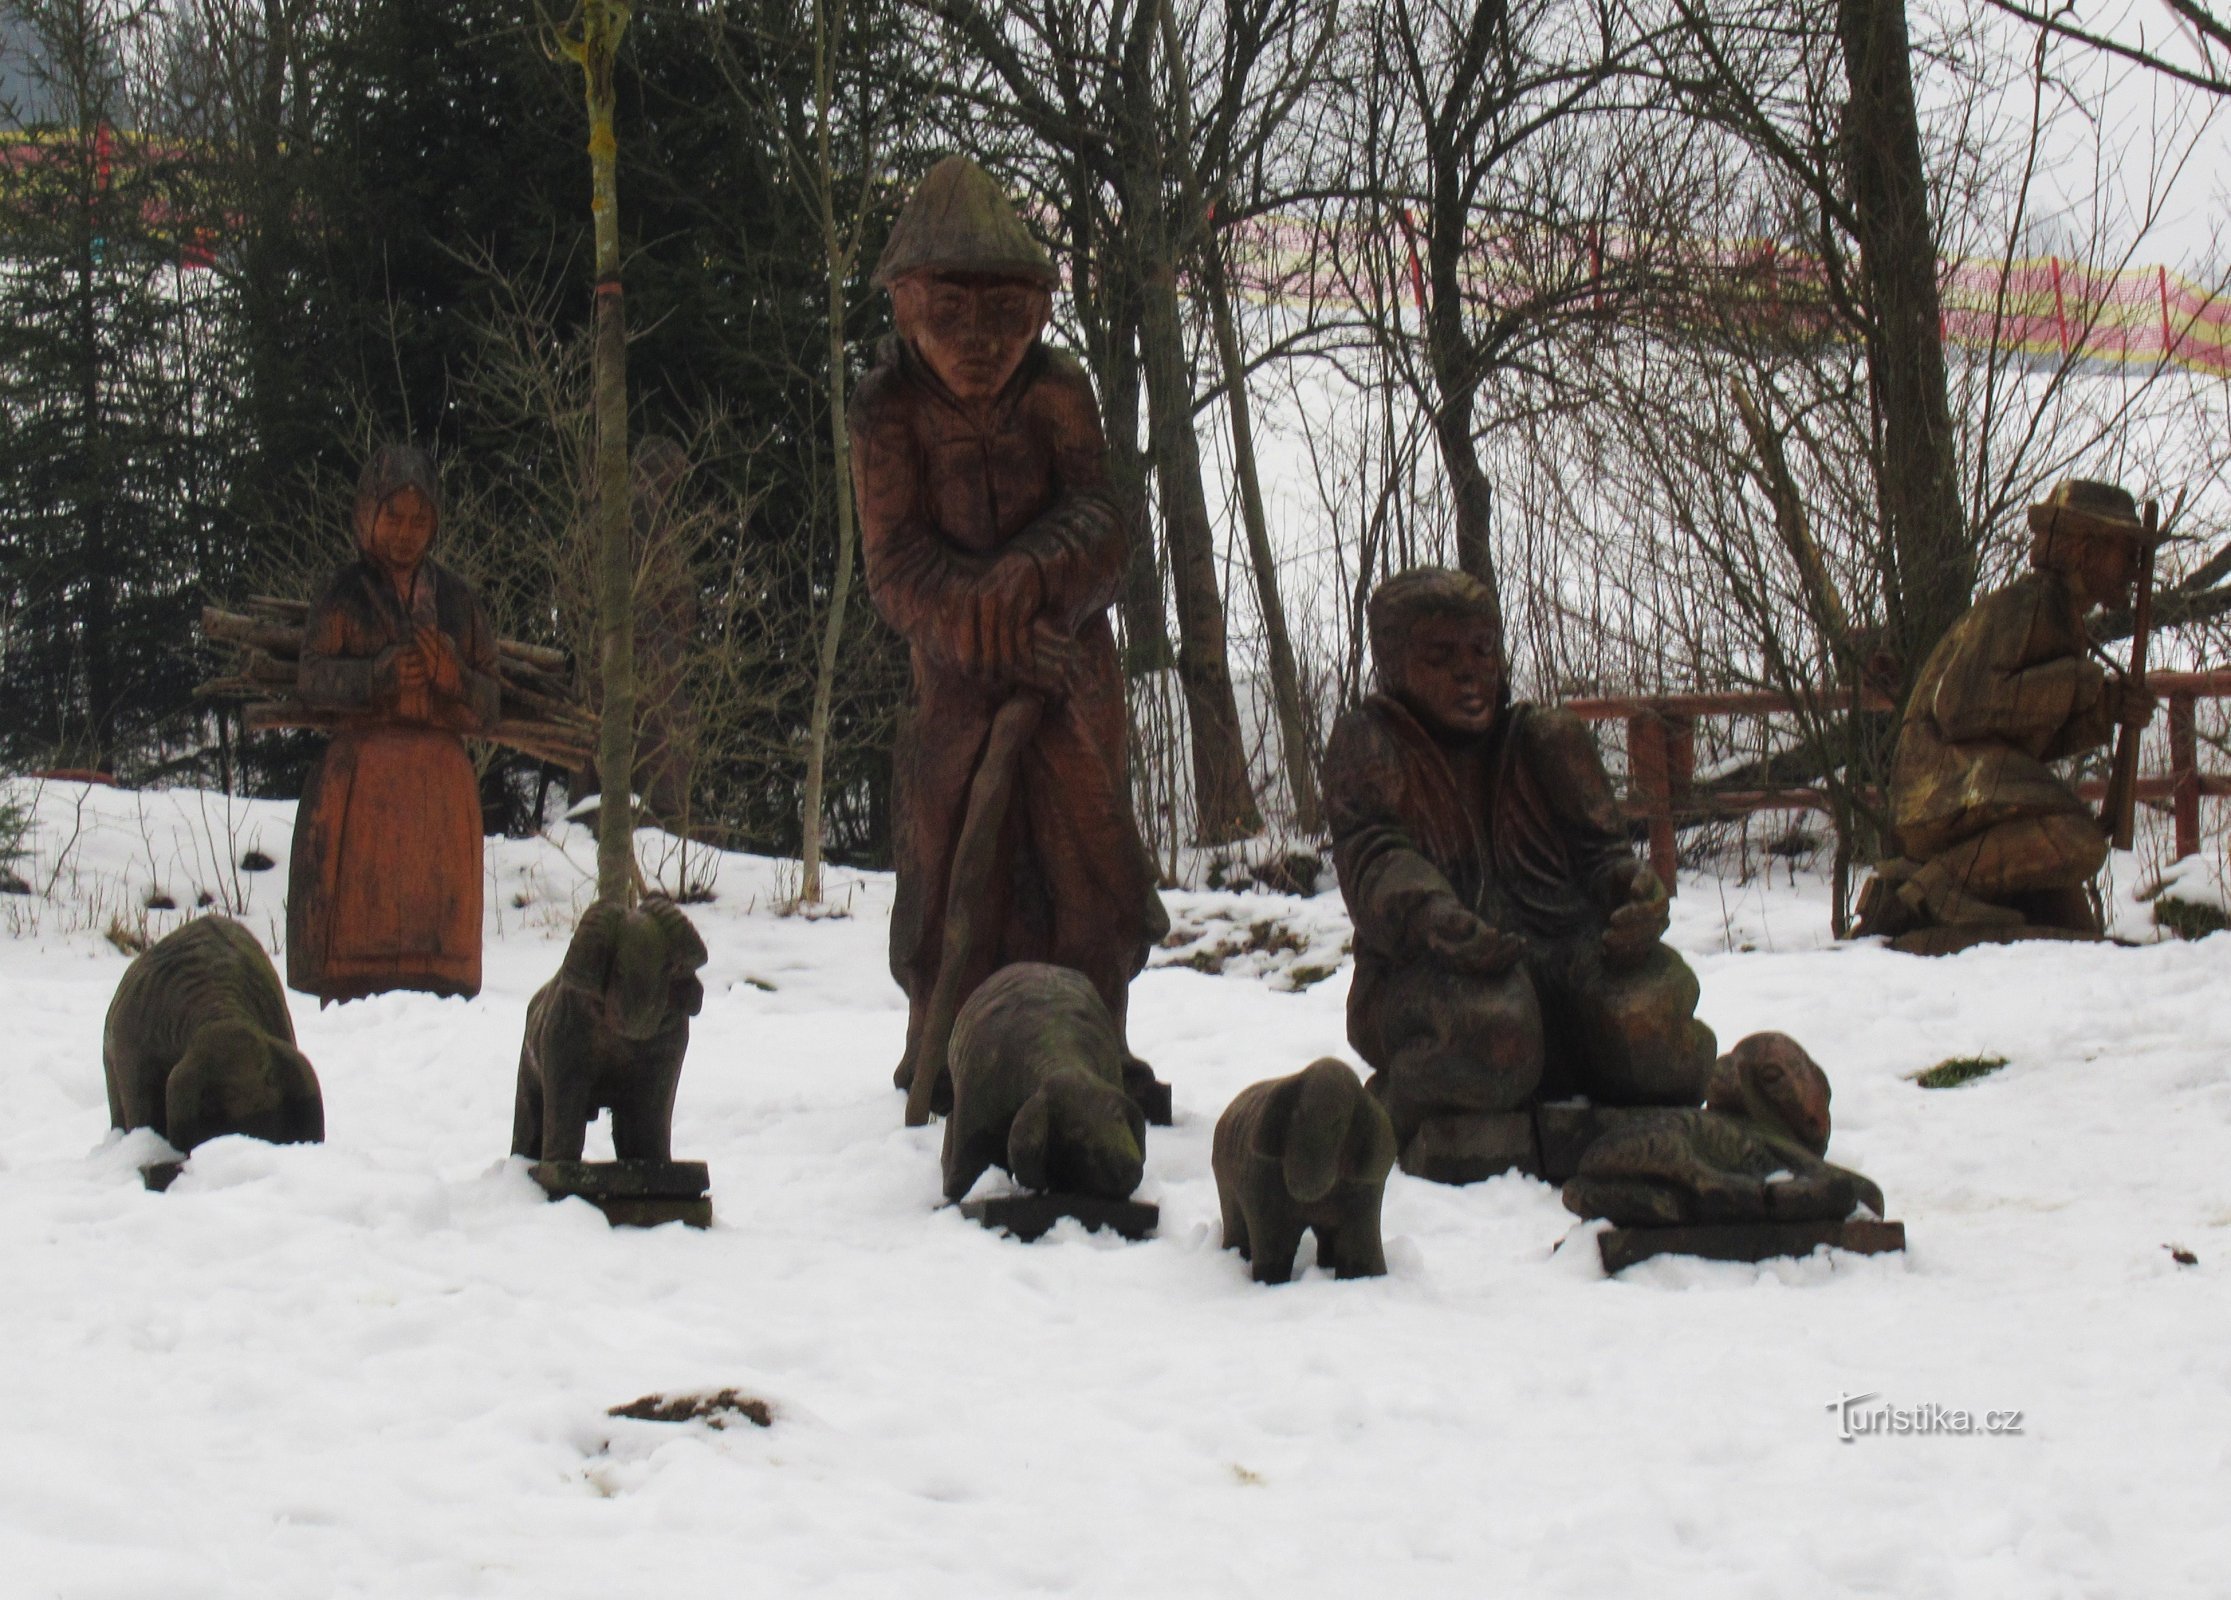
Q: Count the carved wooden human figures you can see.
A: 4